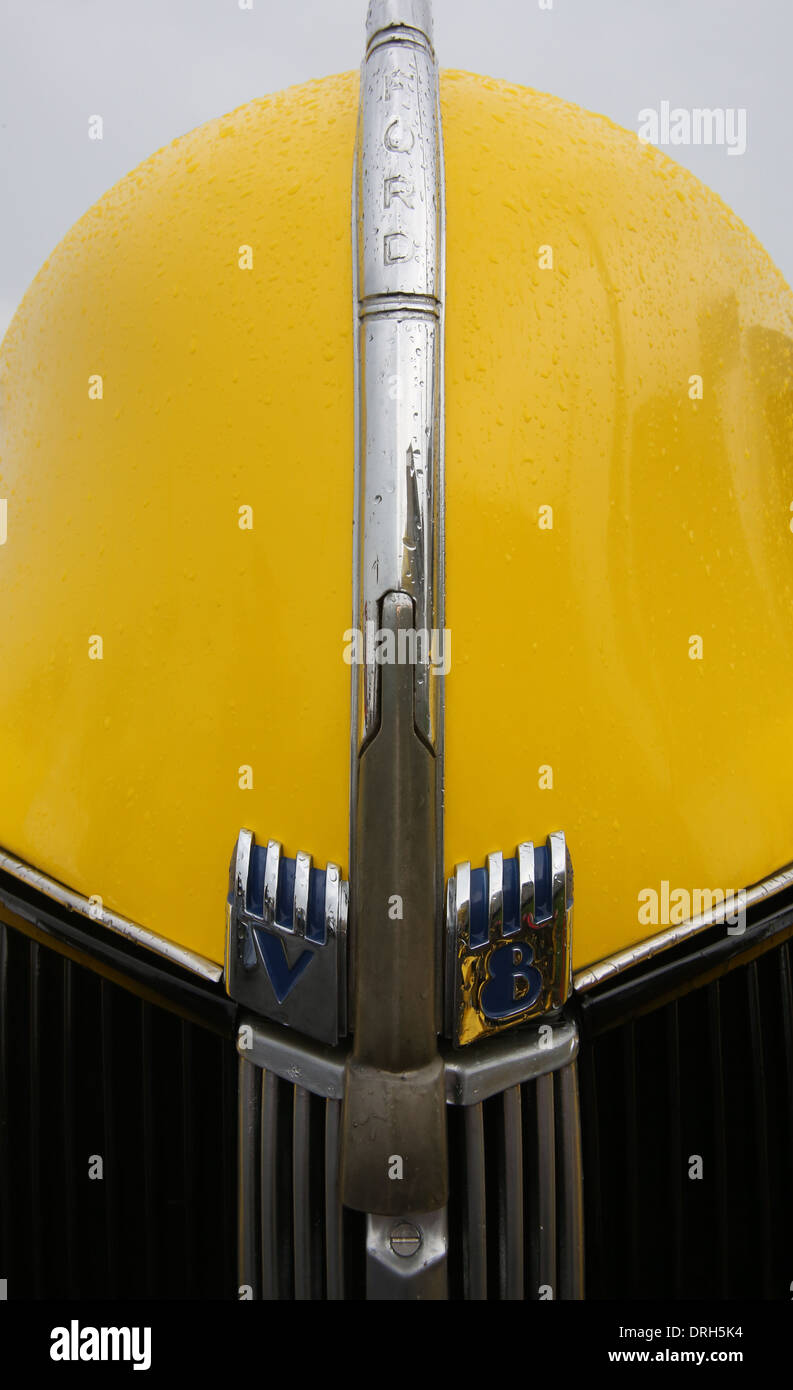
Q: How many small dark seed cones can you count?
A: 0